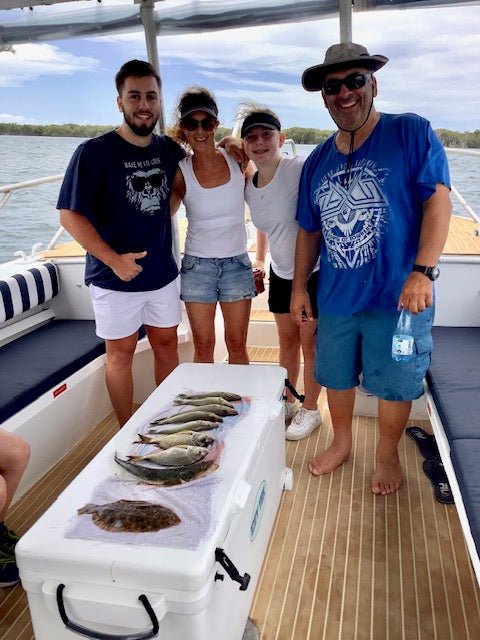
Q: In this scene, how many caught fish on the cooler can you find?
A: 9